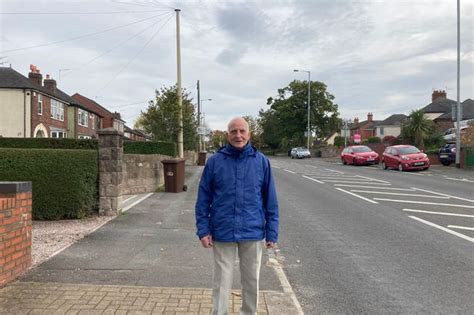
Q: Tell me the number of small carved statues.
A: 0